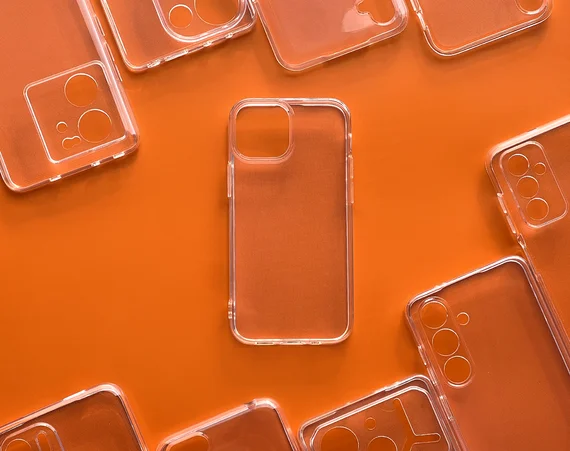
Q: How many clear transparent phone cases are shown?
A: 10